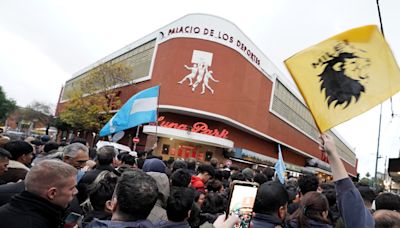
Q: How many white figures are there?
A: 3